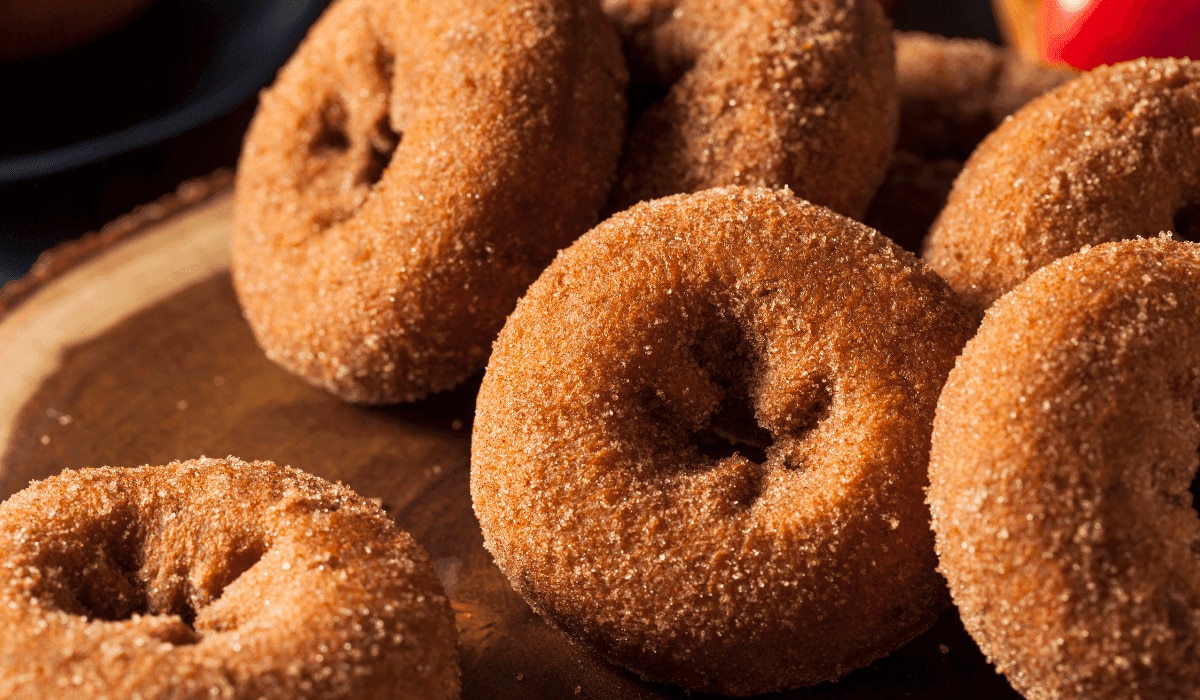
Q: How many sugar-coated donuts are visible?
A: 7